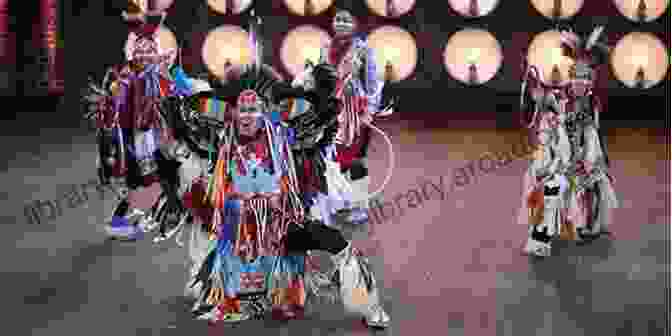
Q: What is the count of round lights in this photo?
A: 14